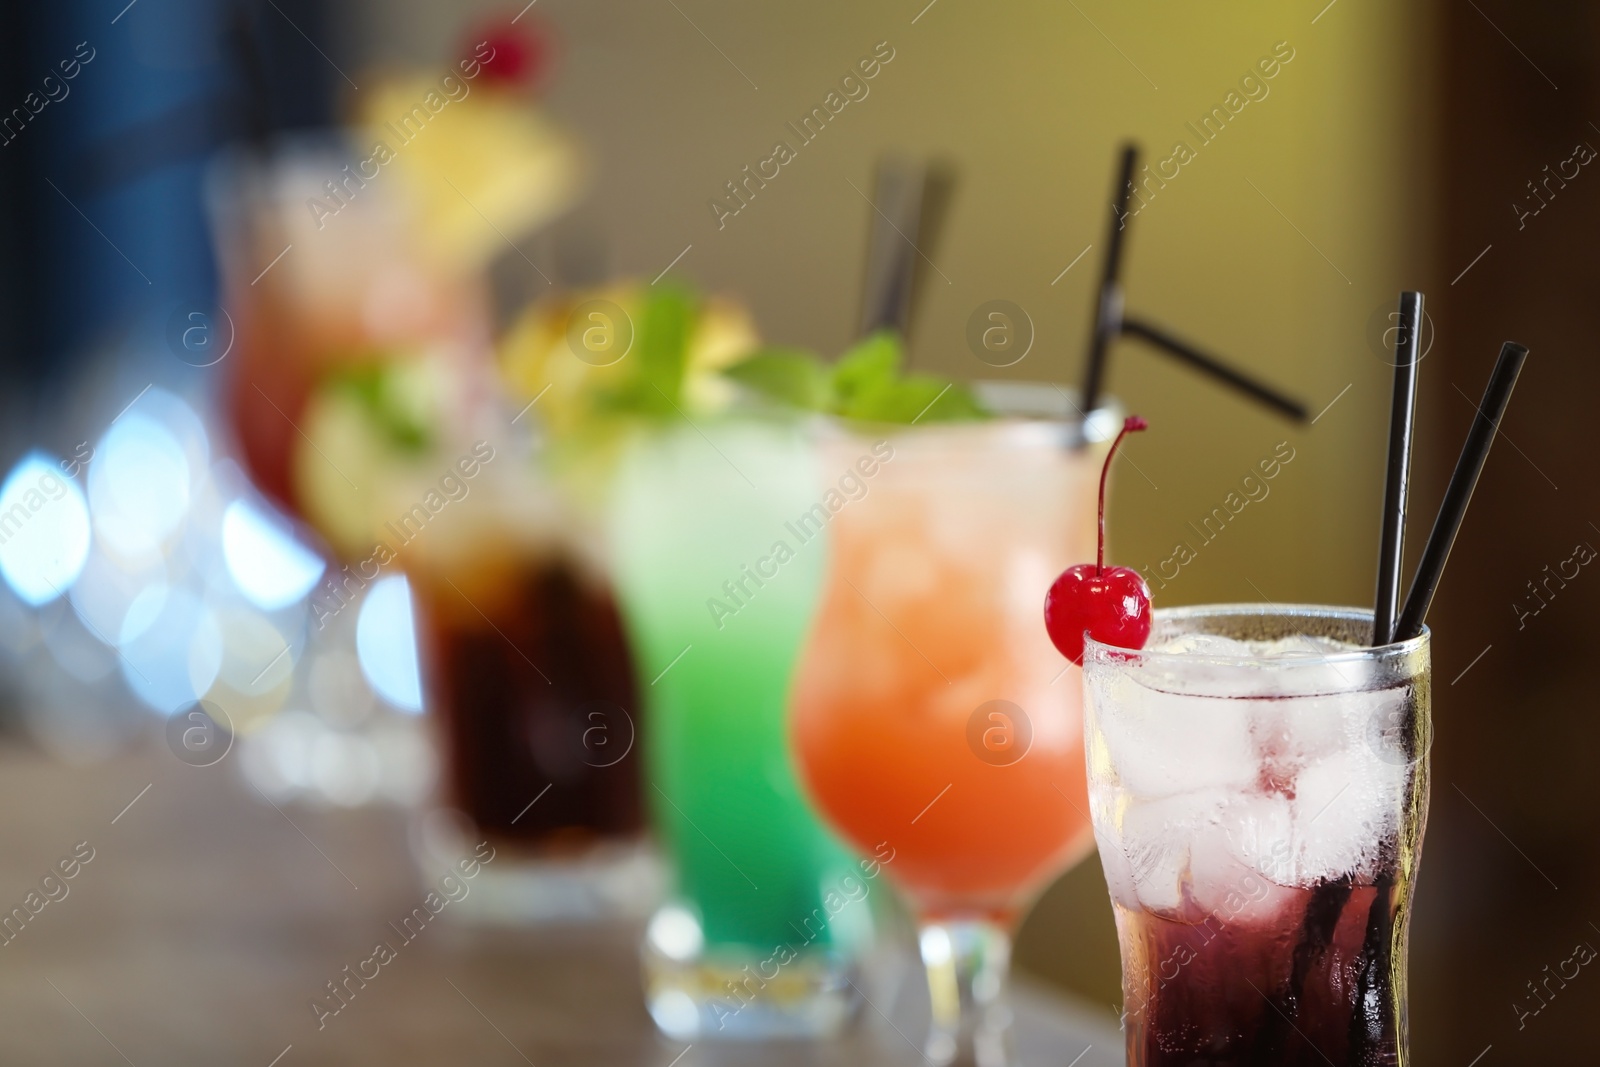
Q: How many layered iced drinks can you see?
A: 5